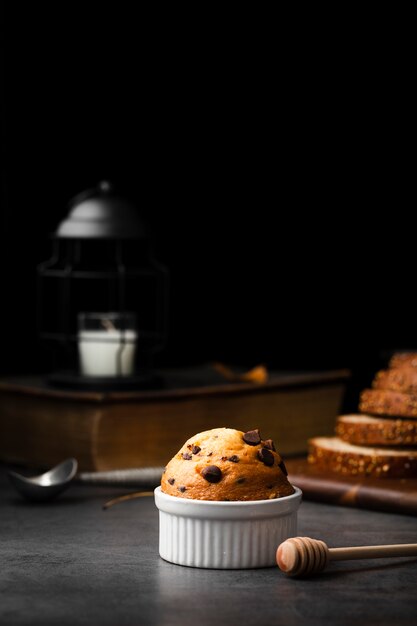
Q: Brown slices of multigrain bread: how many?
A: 5